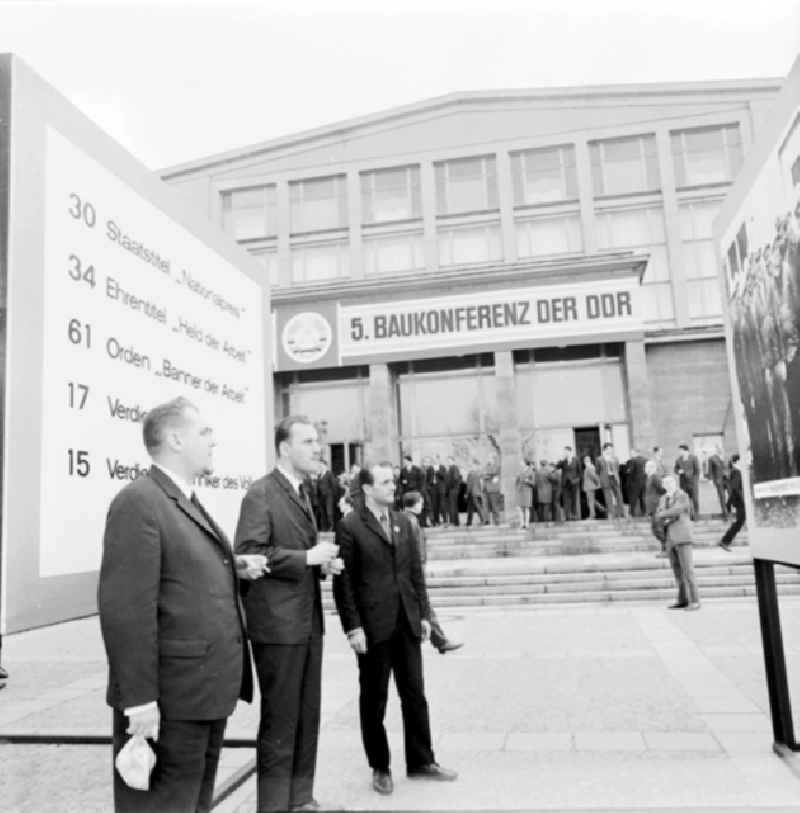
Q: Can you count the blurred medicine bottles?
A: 0